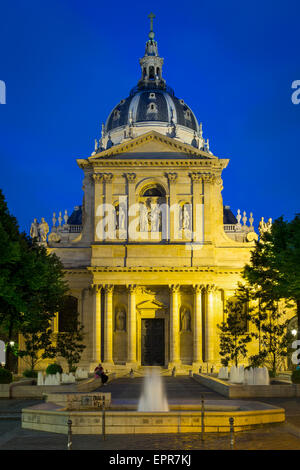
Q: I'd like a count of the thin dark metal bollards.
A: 4